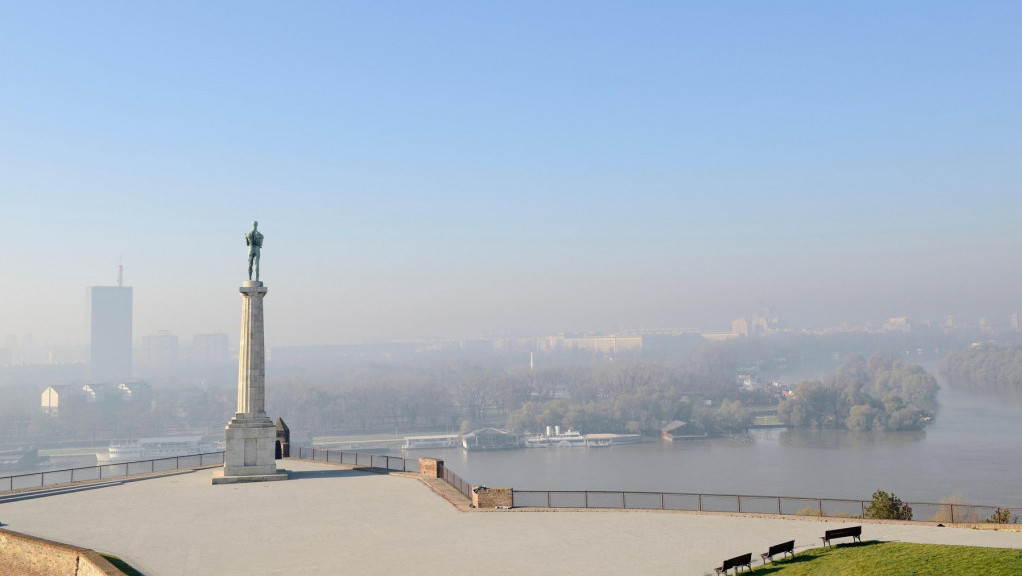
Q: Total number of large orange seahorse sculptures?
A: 0